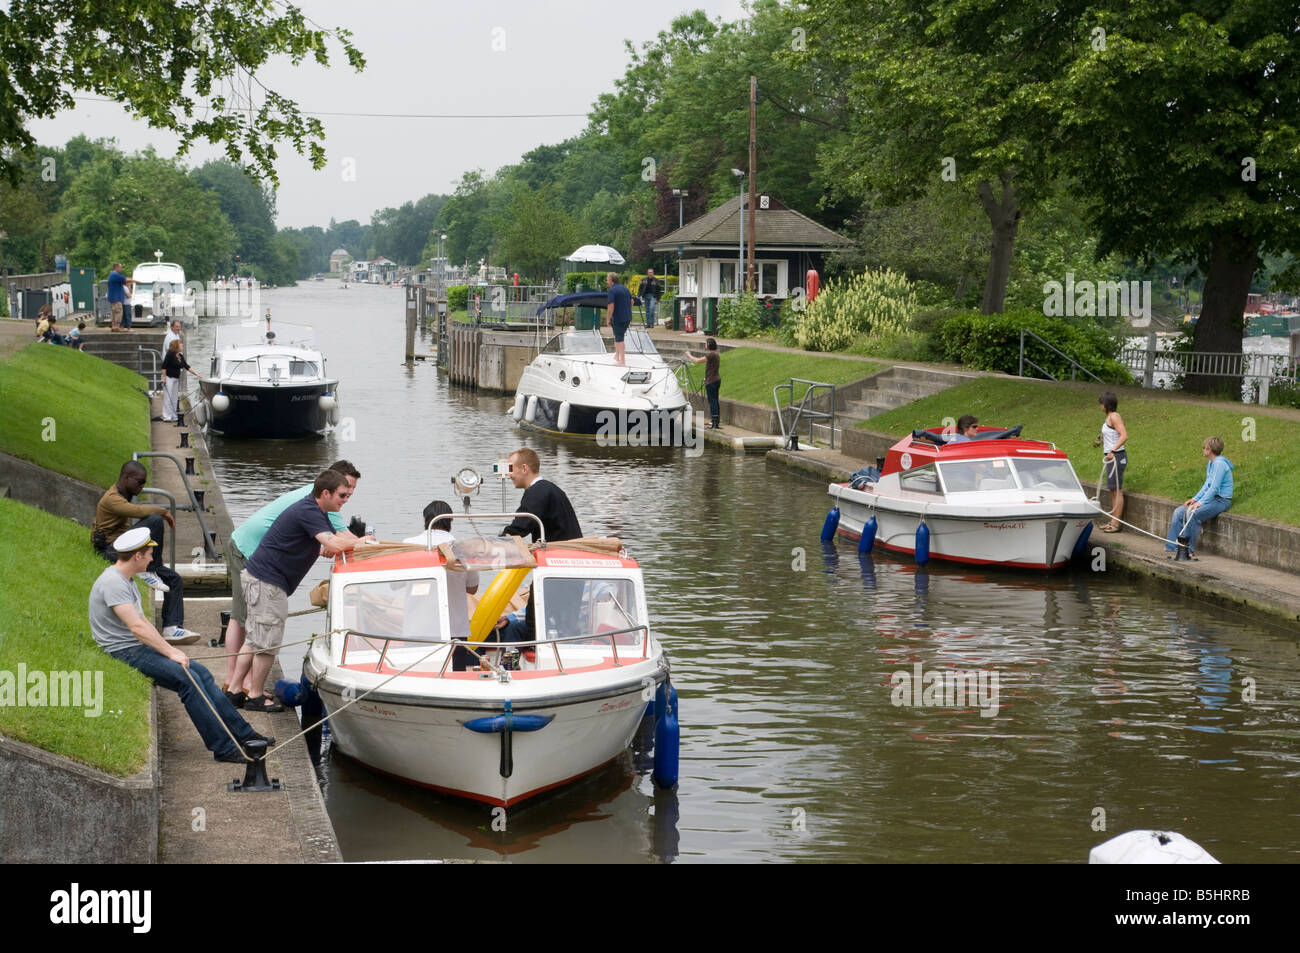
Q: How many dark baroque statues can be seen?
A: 0